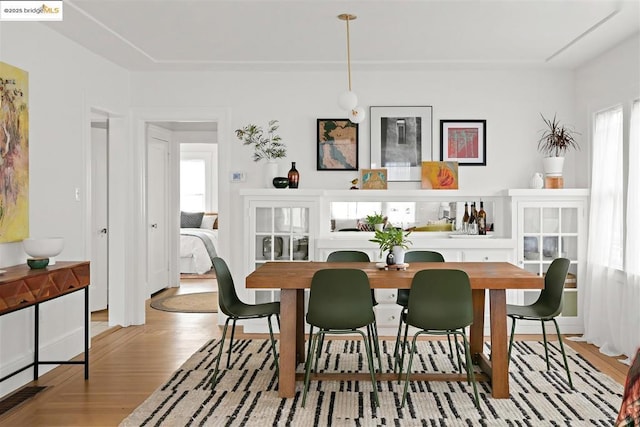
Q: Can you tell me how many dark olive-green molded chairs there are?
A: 6